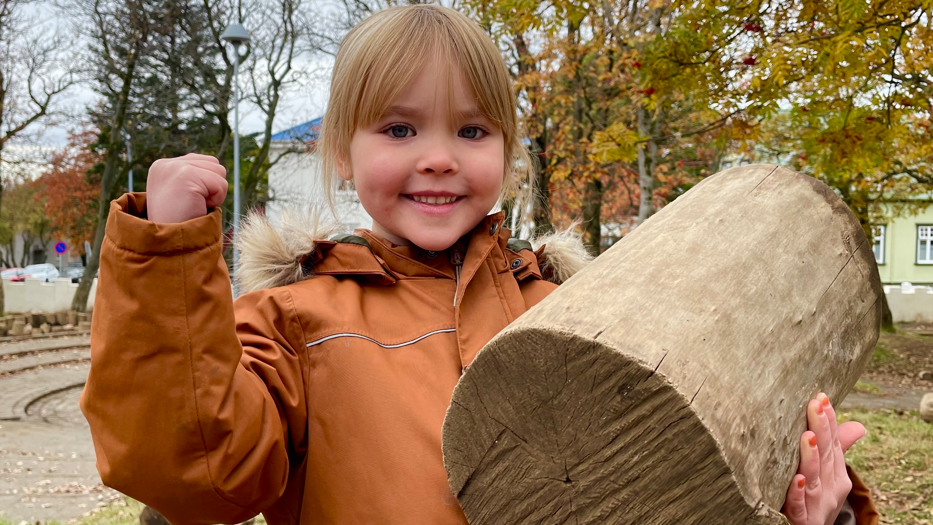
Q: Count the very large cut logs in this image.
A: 1